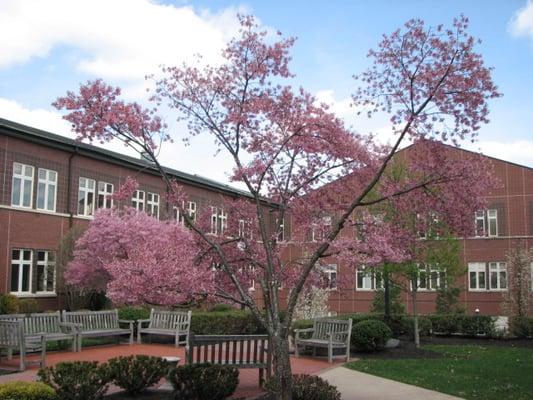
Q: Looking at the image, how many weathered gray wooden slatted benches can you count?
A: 6